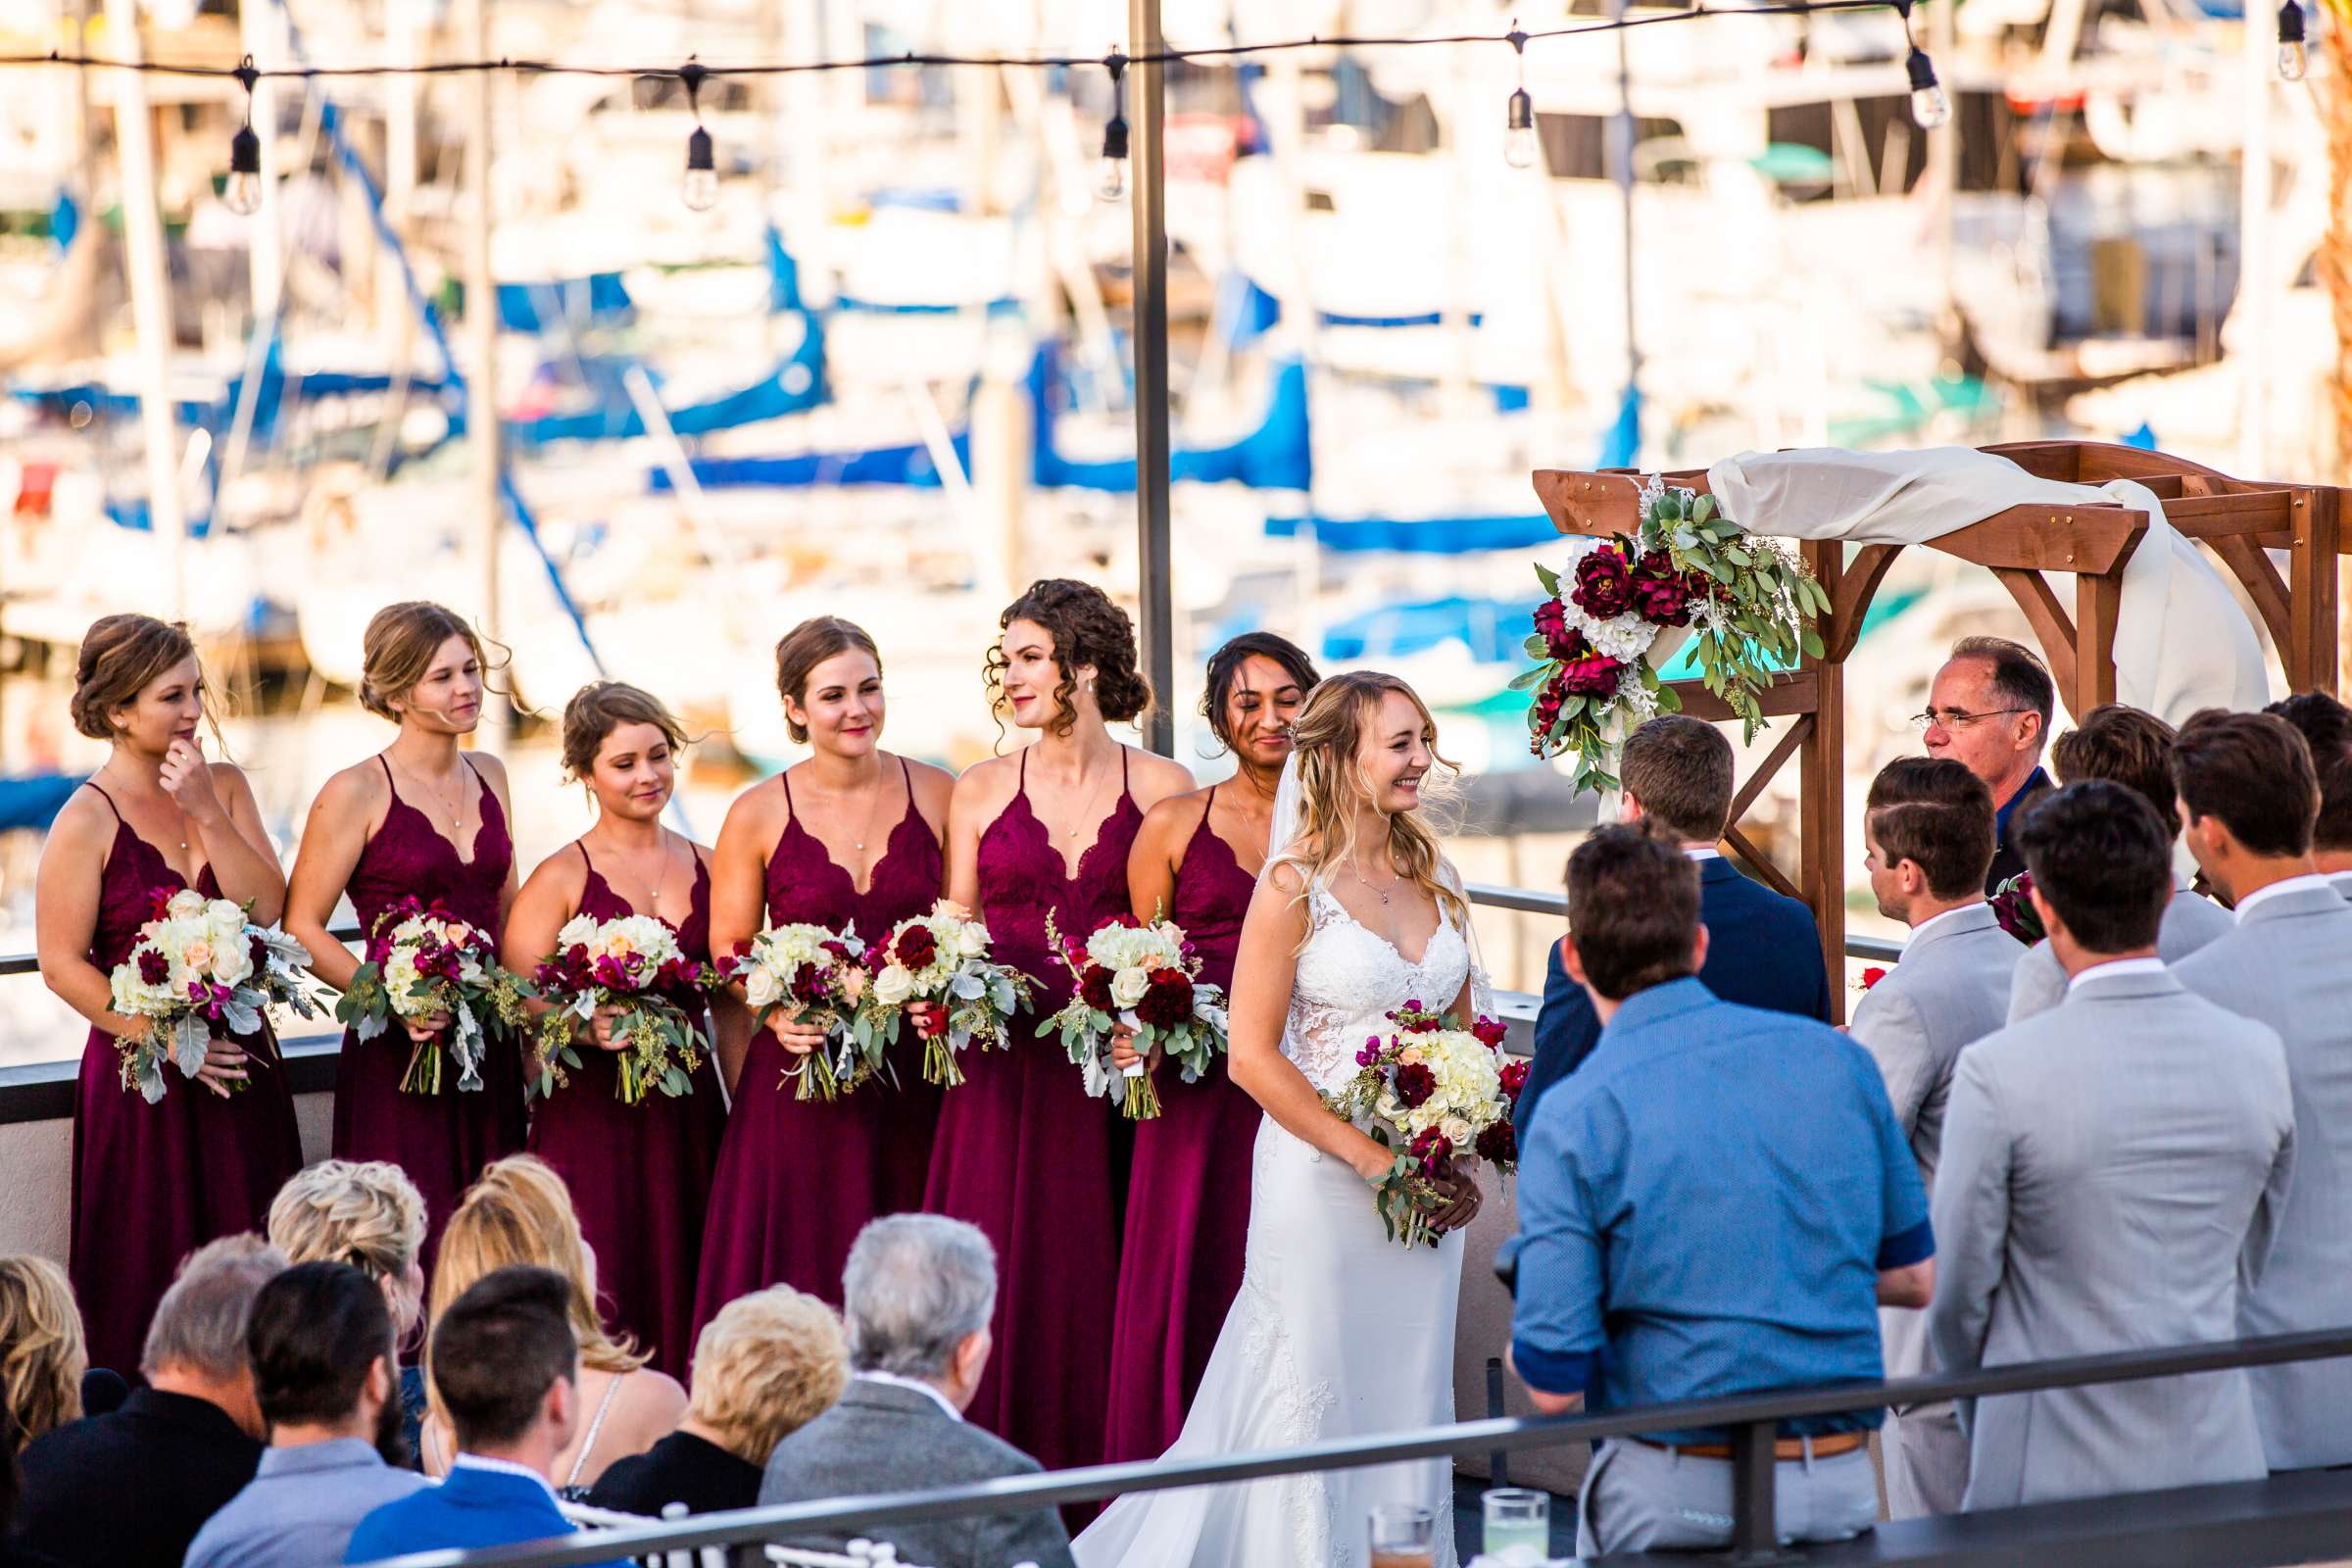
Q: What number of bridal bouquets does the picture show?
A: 7